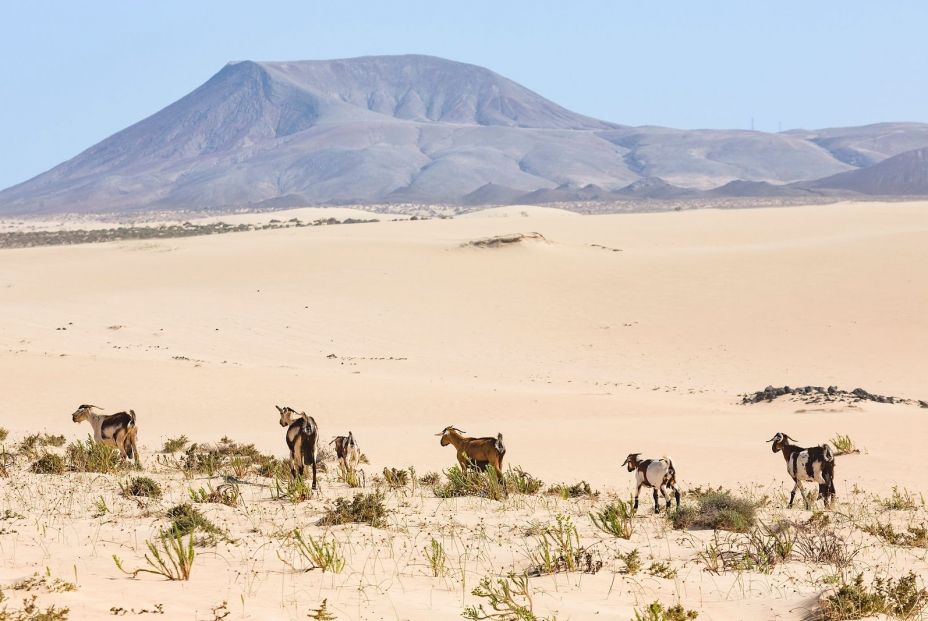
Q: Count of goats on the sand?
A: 6